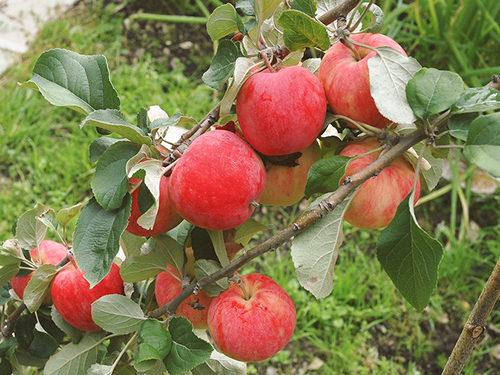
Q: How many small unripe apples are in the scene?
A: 0